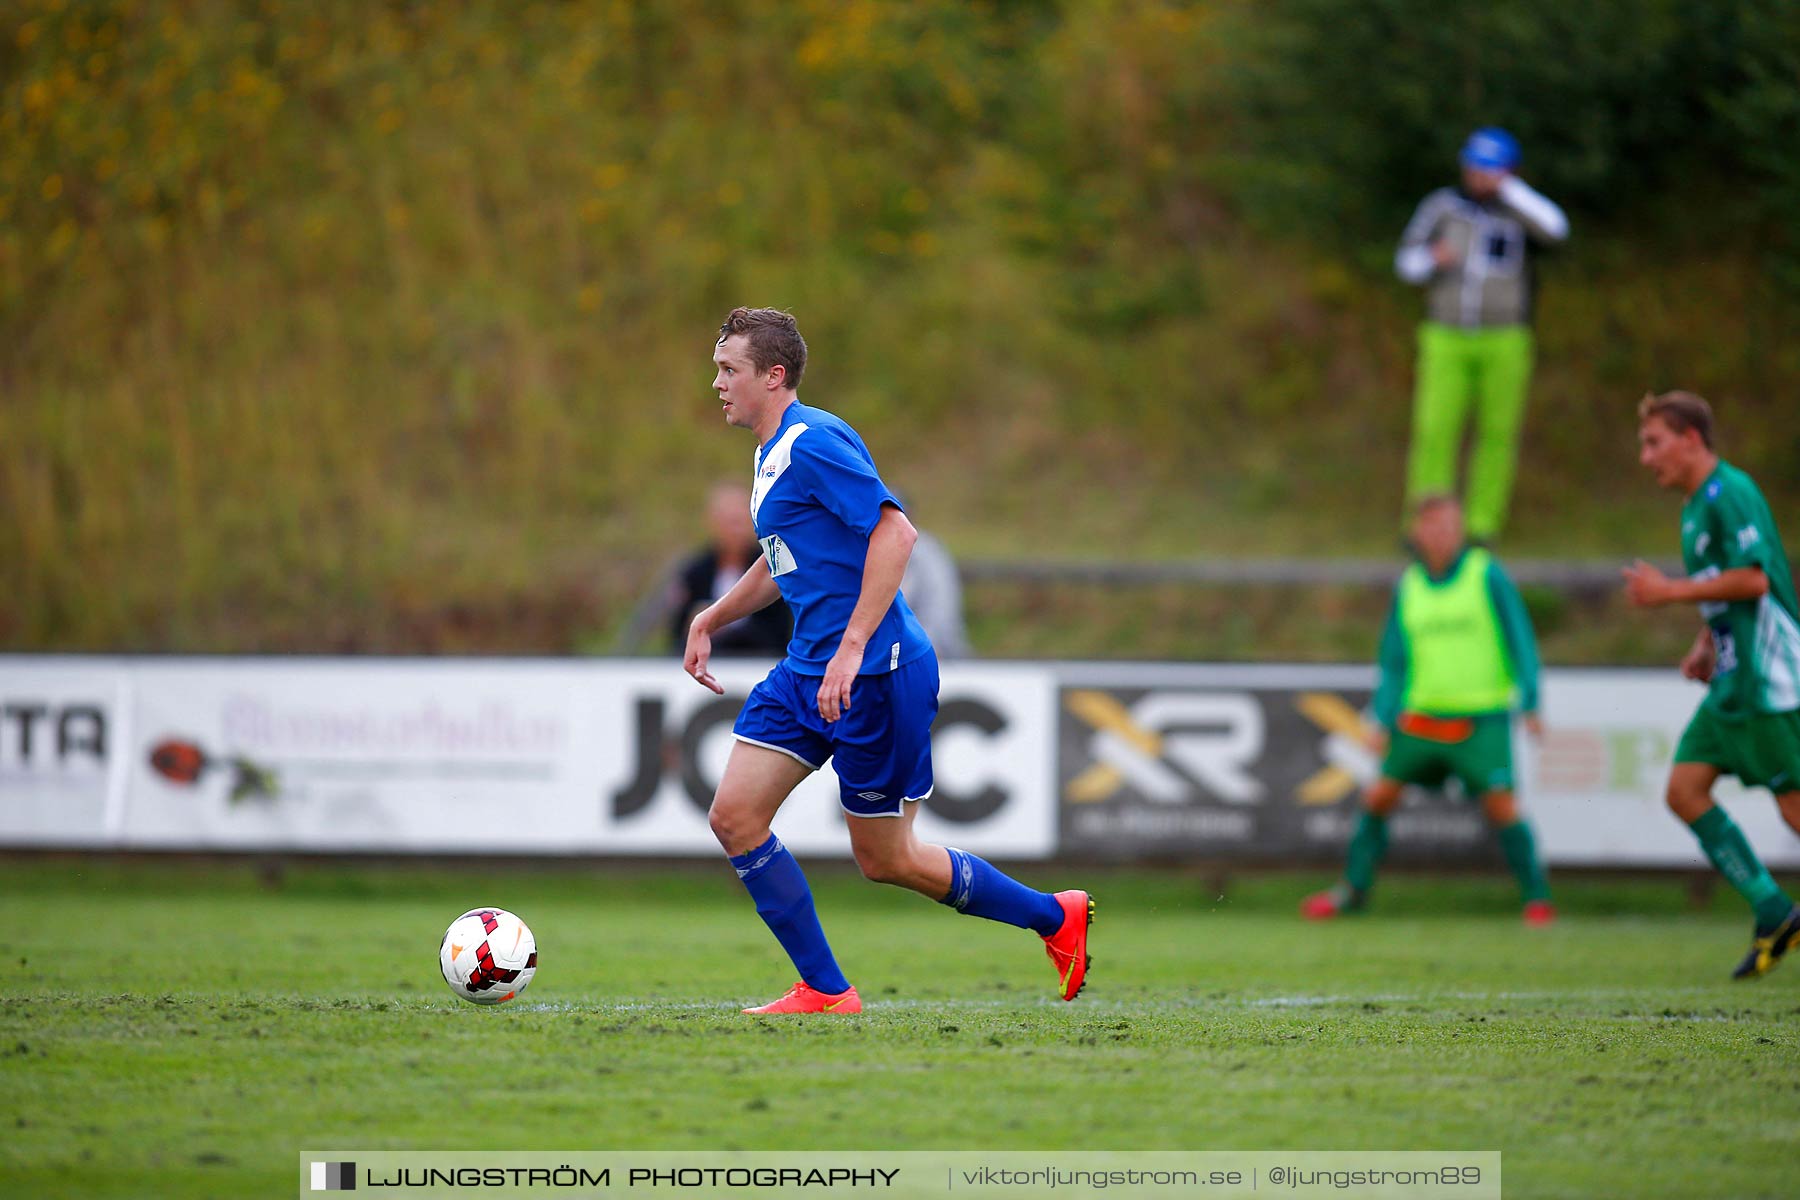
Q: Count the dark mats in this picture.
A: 0